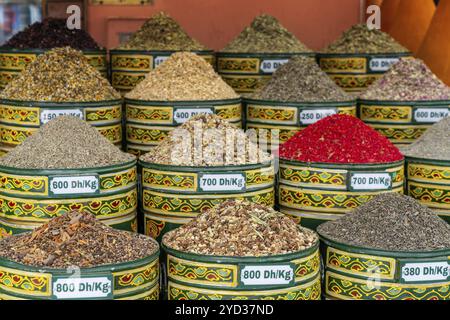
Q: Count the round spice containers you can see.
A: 15